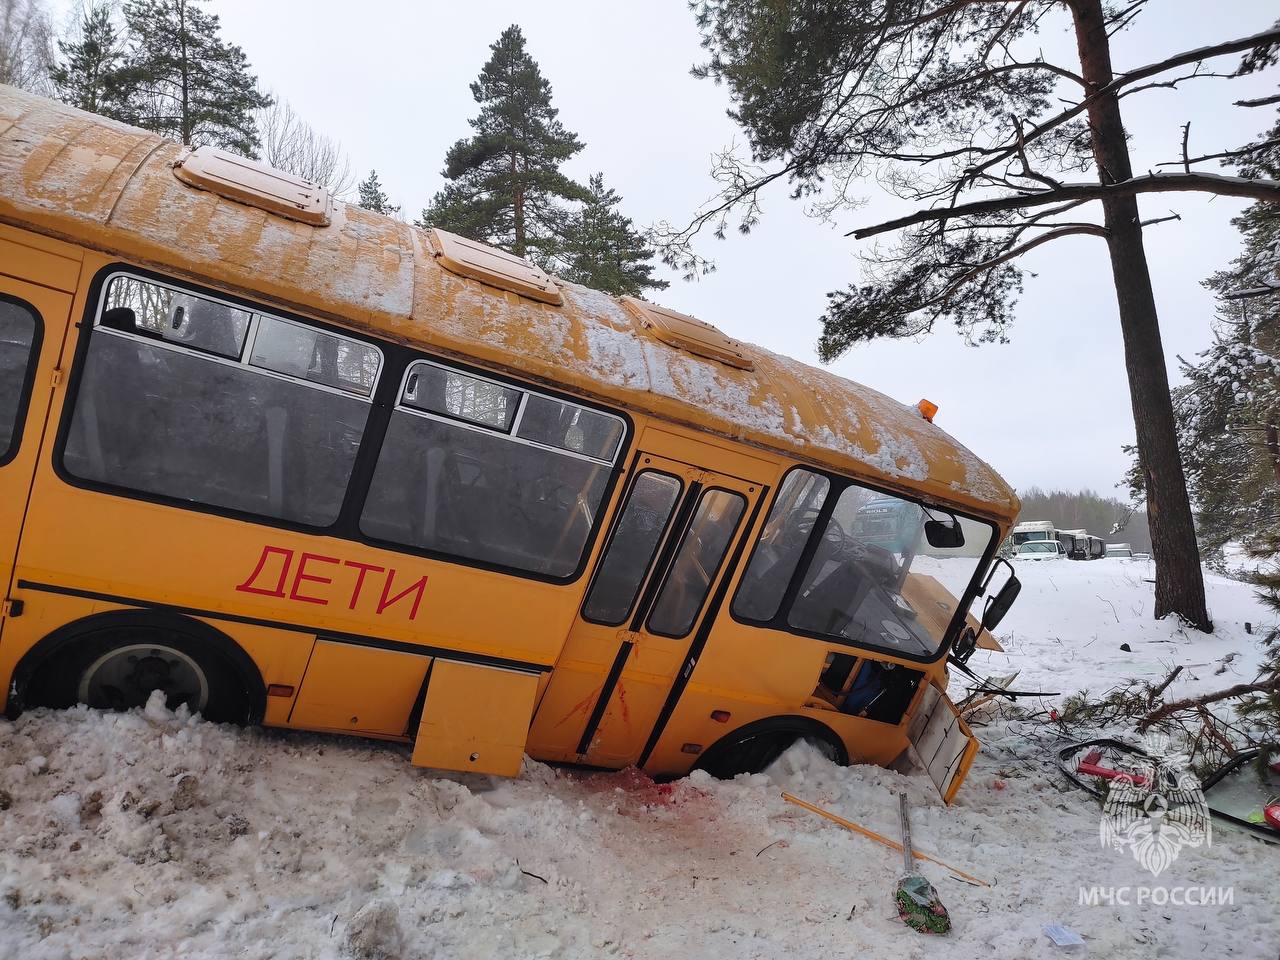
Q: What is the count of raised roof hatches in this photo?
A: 3